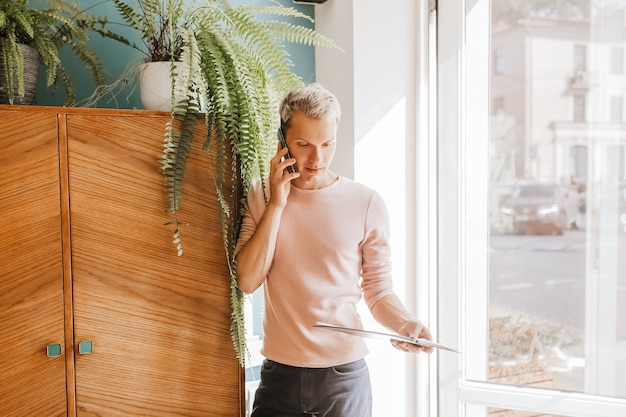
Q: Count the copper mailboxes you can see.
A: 0